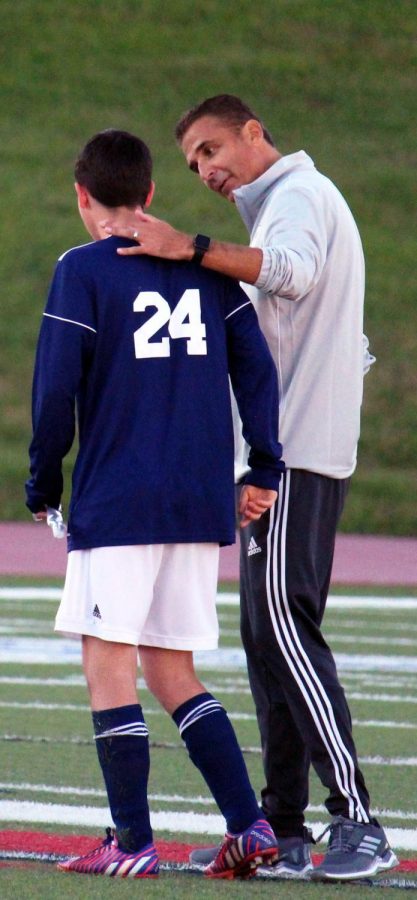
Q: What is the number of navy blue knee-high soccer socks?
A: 2